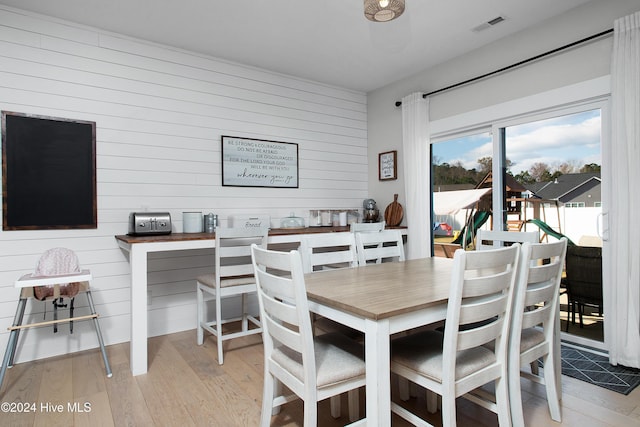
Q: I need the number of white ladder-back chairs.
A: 8